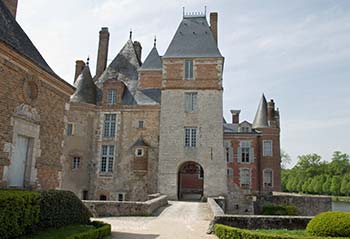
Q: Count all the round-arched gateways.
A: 1